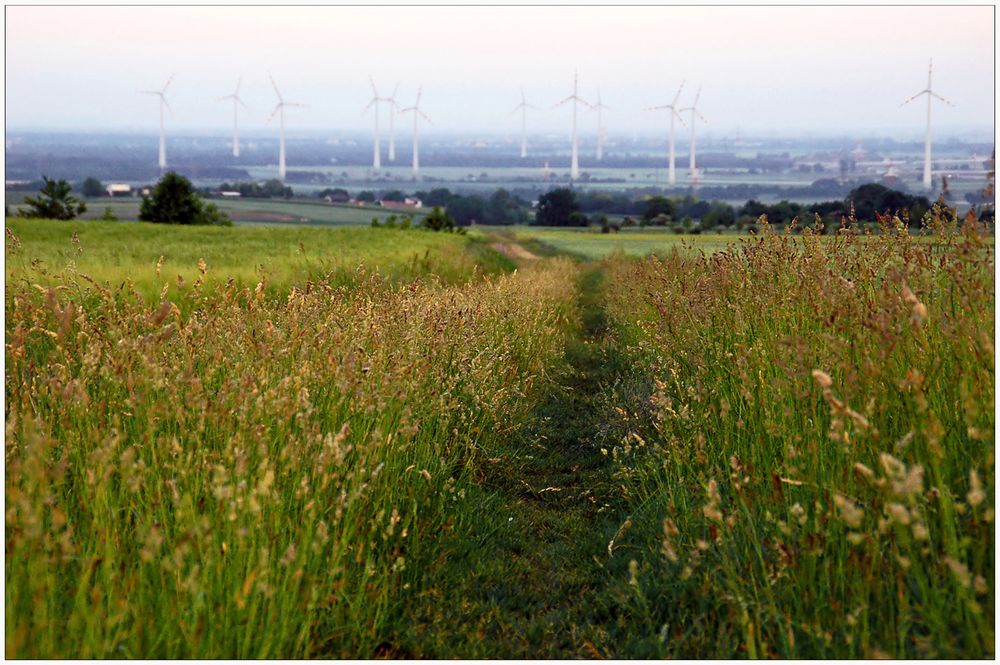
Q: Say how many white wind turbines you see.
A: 12